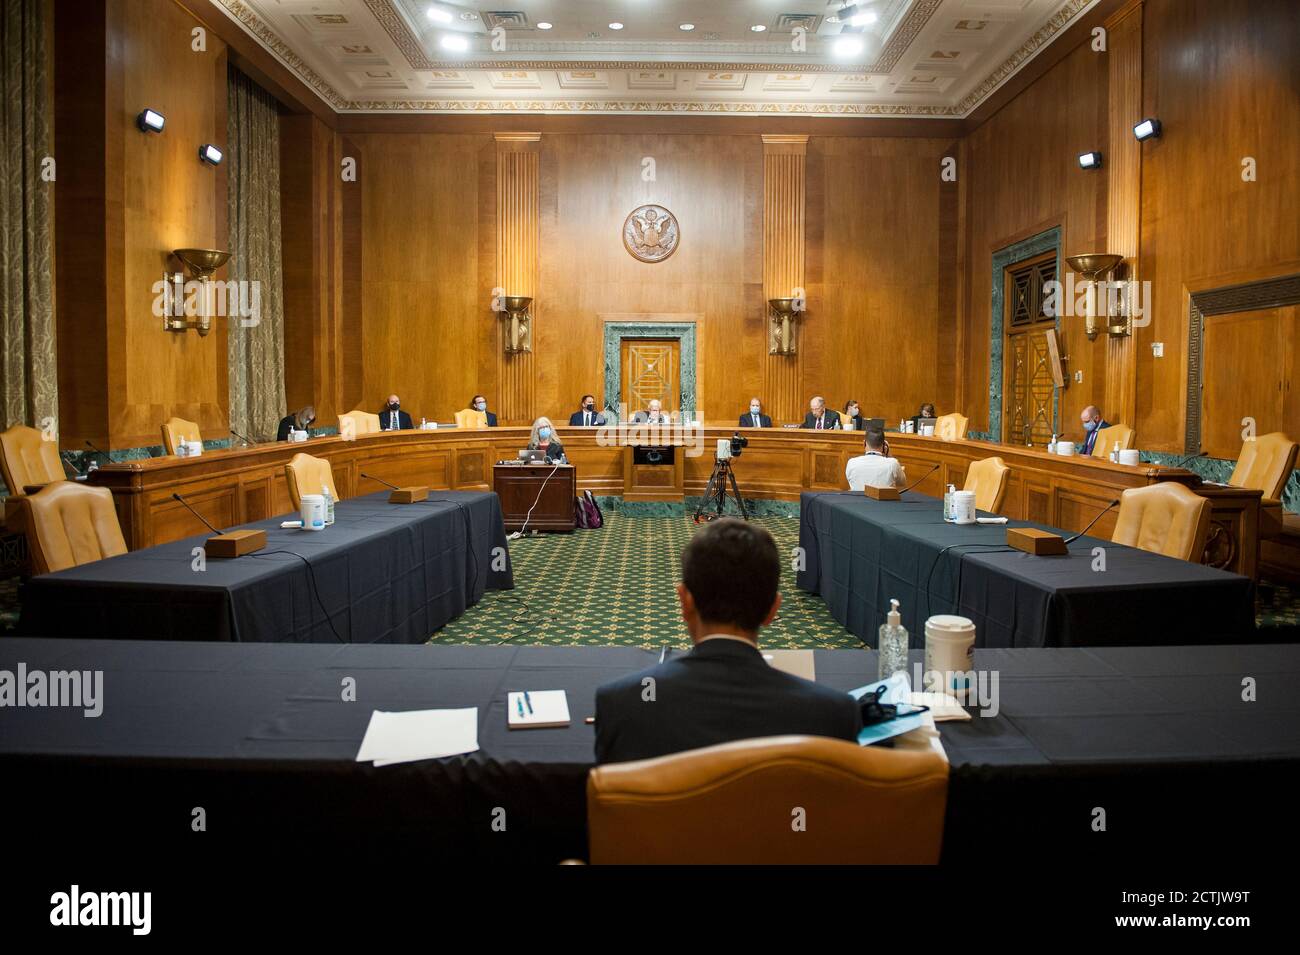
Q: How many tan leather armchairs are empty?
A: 11